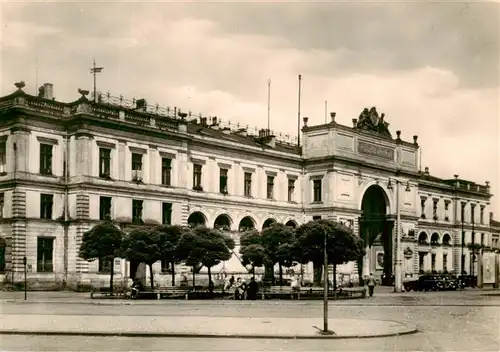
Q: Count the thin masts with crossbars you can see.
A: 1